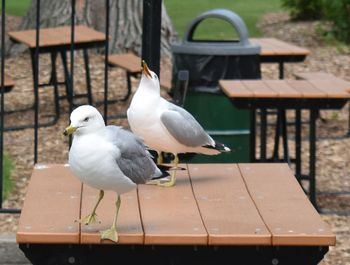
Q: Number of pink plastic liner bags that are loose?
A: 0